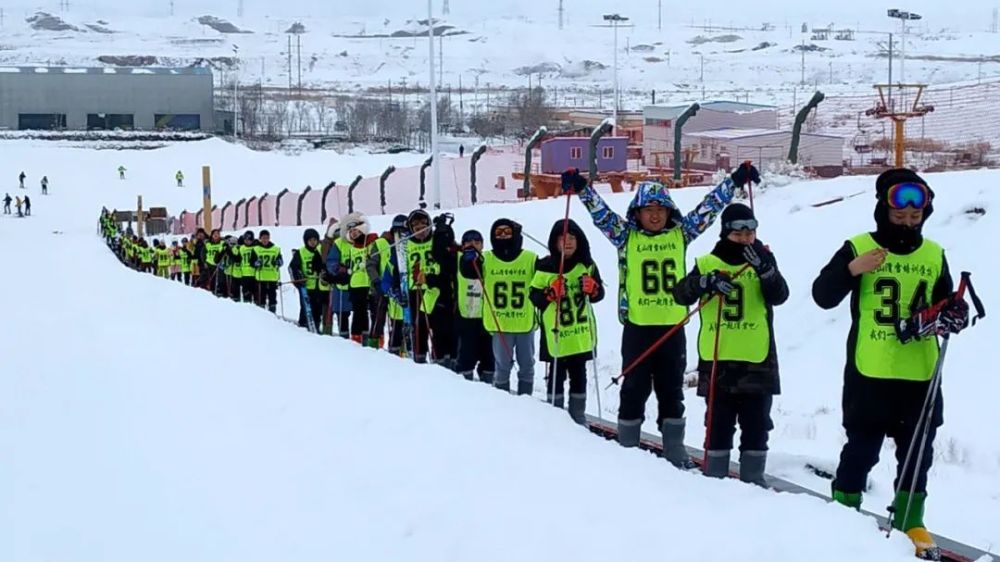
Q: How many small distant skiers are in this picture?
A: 7